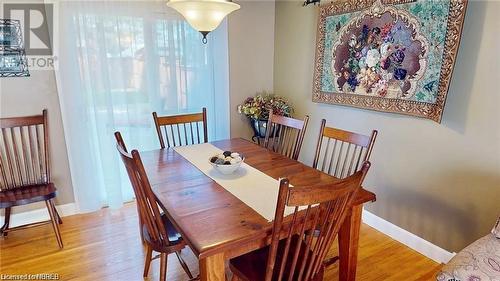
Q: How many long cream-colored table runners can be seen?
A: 1